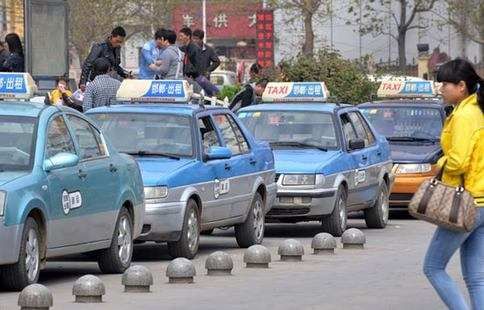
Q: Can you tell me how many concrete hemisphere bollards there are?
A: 9